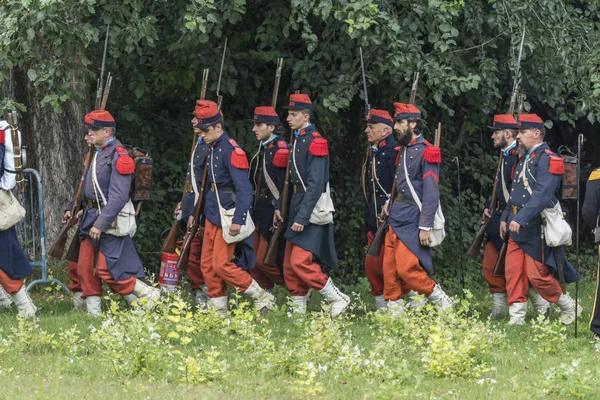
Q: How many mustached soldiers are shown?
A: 3